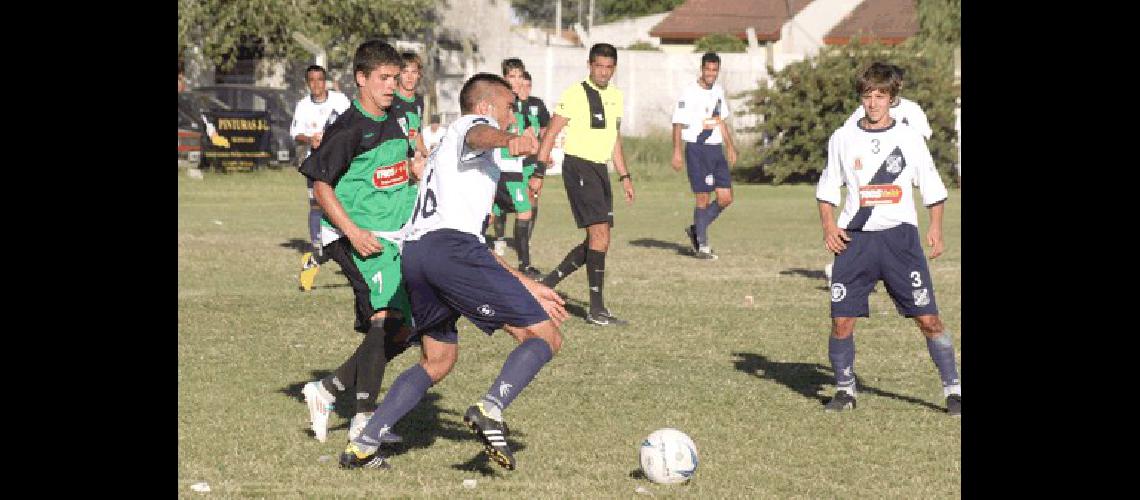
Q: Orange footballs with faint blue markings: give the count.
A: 0